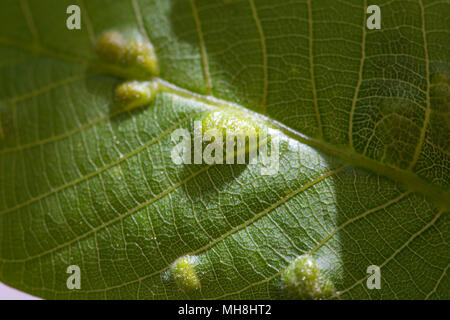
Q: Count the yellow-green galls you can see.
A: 5